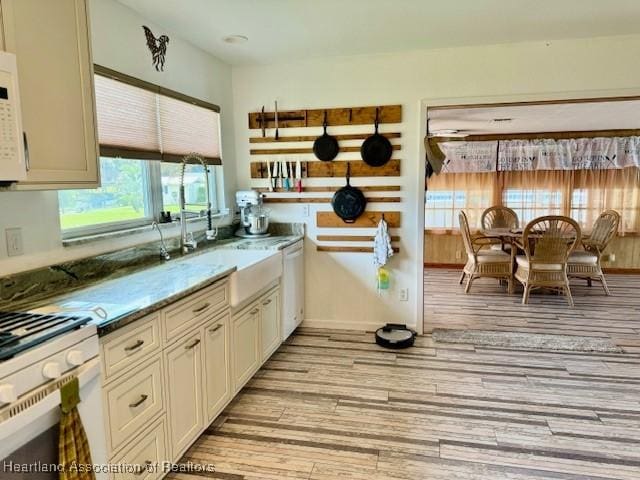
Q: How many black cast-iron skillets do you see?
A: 3